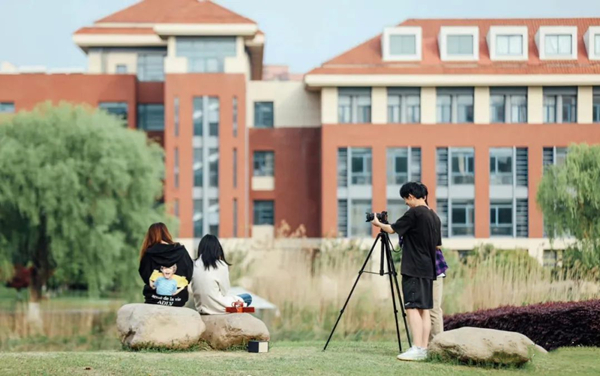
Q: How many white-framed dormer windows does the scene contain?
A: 5